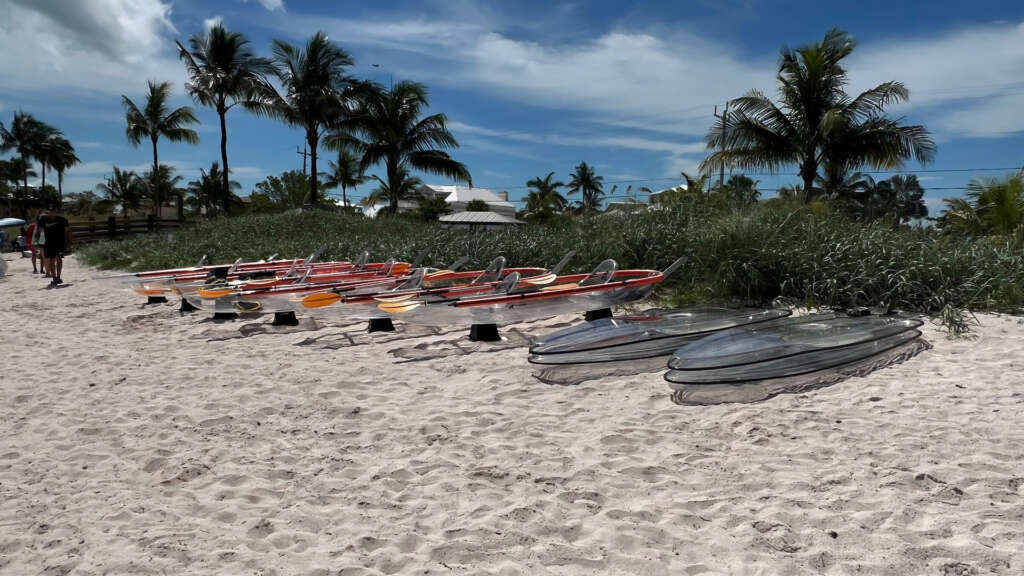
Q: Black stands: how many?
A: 7